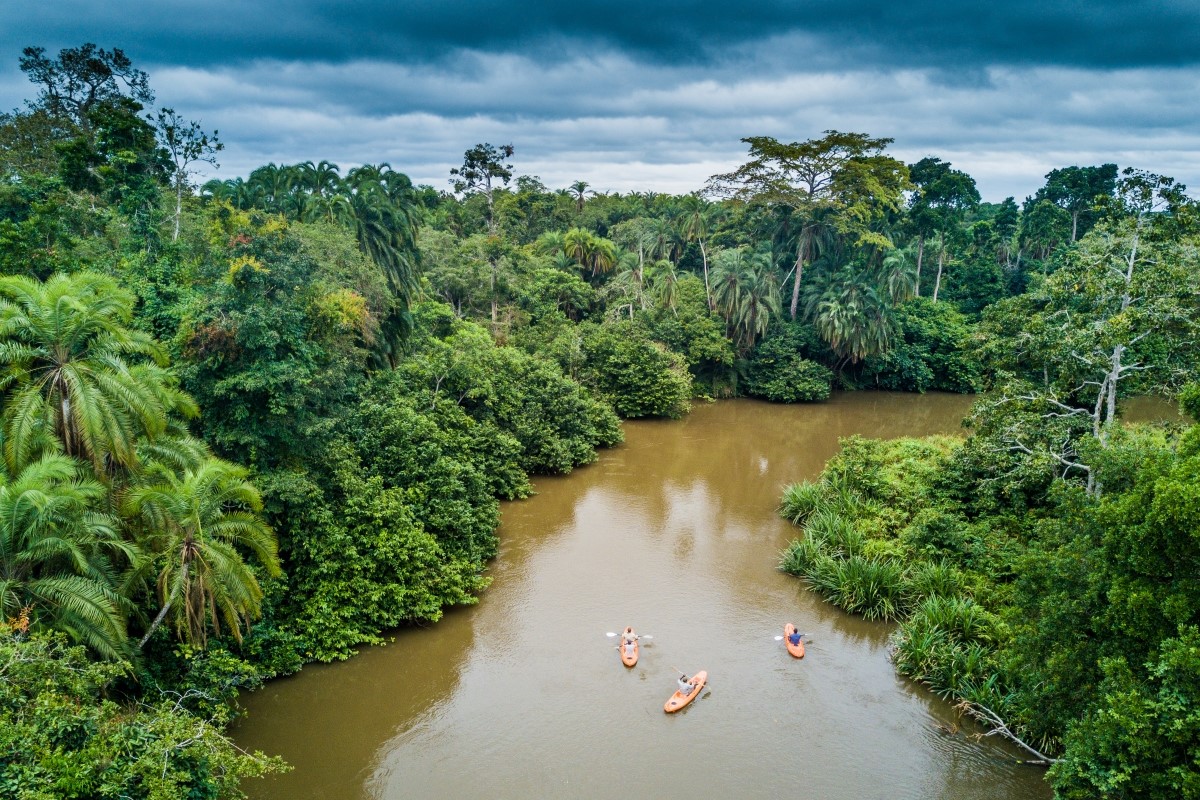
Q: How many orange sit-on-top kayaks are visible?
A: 3